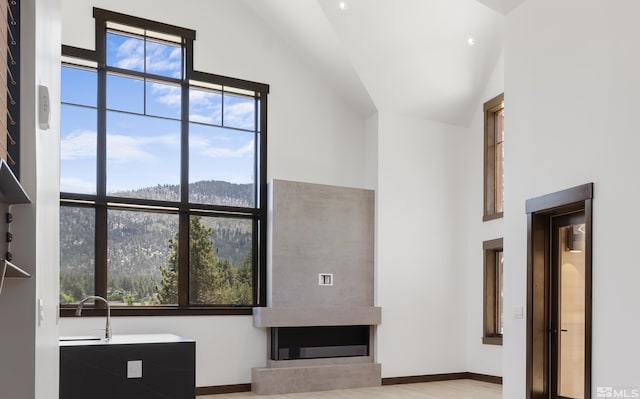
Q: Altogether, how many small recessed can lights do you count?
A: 2